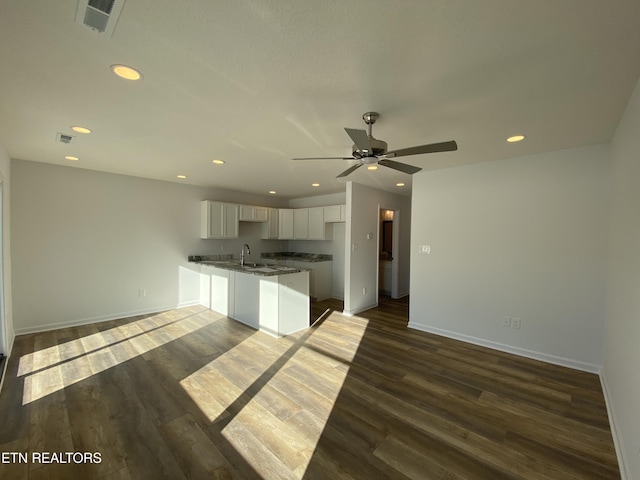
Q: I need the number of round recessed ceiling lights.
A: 10